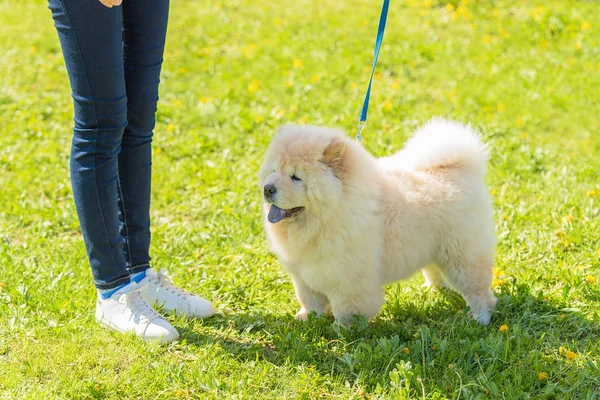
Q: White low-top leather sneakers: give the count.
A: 2